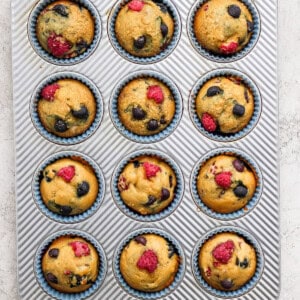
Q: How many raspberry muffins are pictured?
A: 12